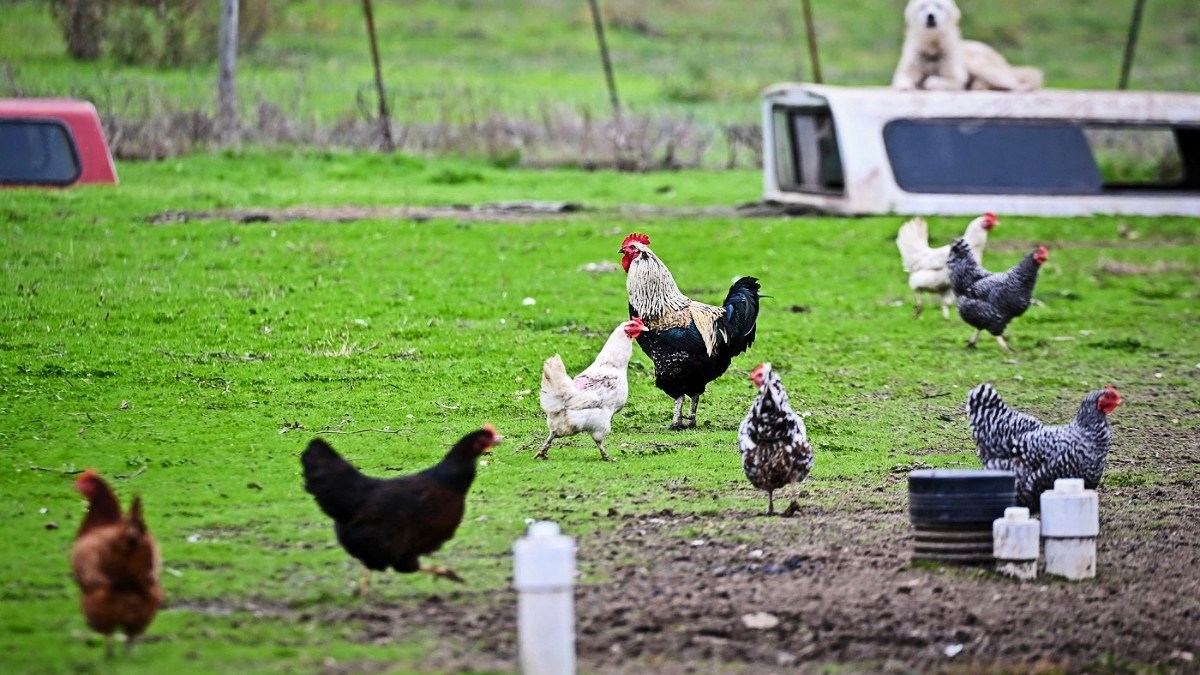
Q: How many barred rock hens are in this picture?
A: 2